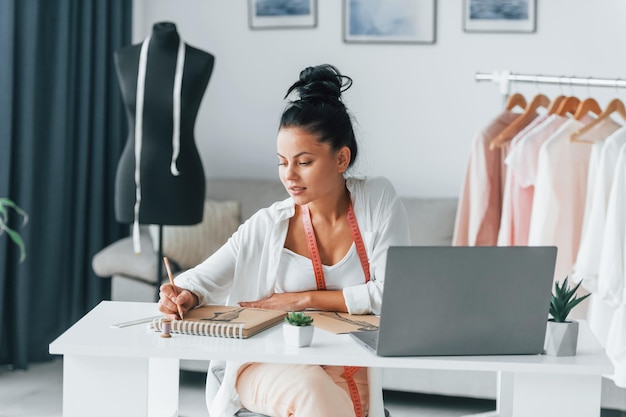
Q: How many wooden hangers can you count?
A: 6